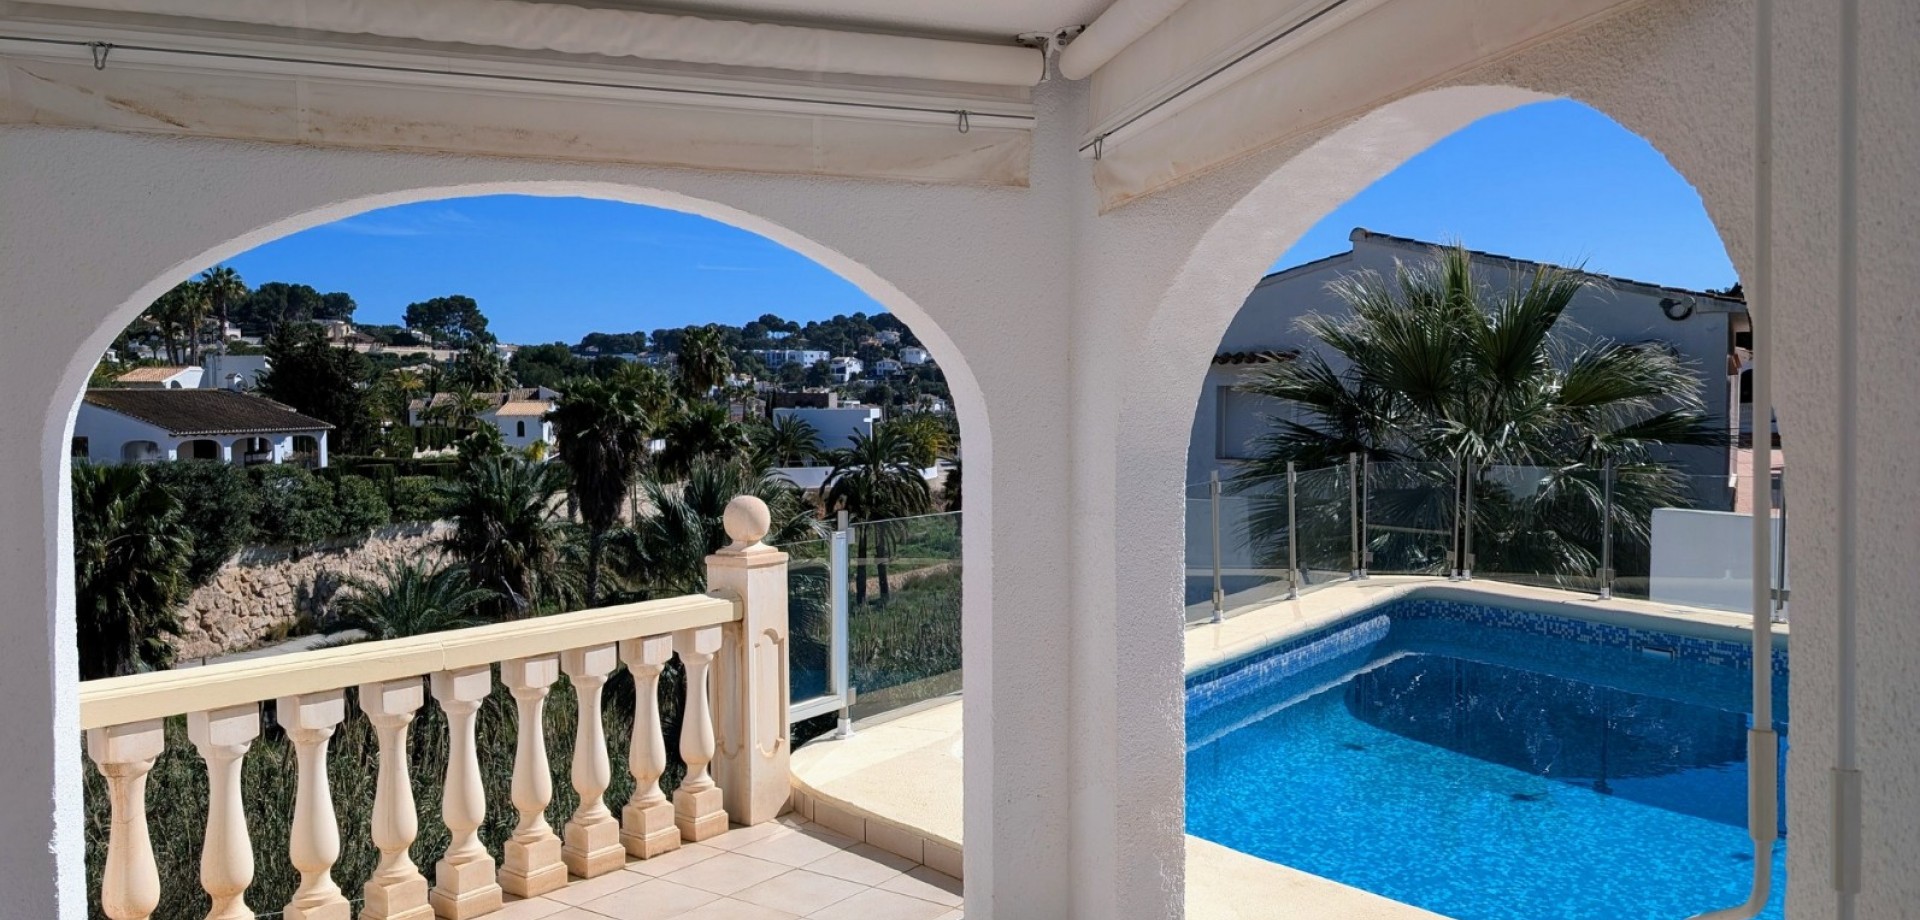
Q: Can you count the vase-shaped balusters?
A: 9